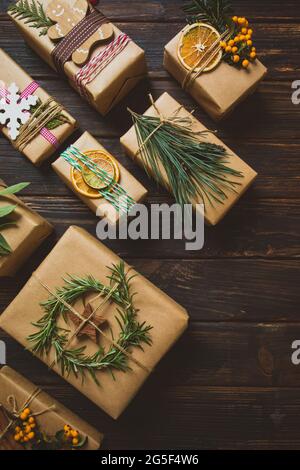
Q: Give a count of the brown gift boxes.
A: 8